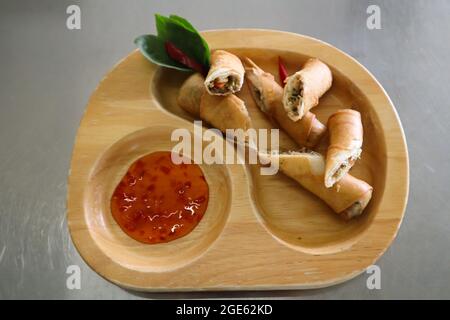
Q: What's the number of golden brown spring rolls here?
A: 6